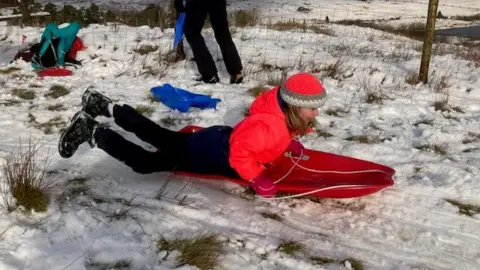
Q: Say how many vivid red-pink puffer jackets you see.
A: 1